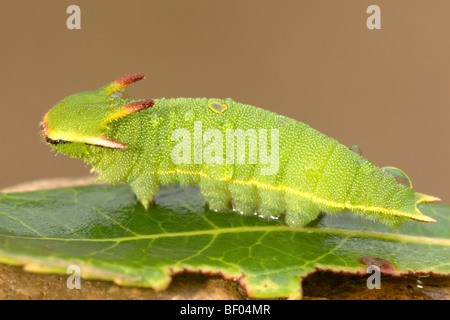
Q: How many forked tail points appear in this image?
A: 2